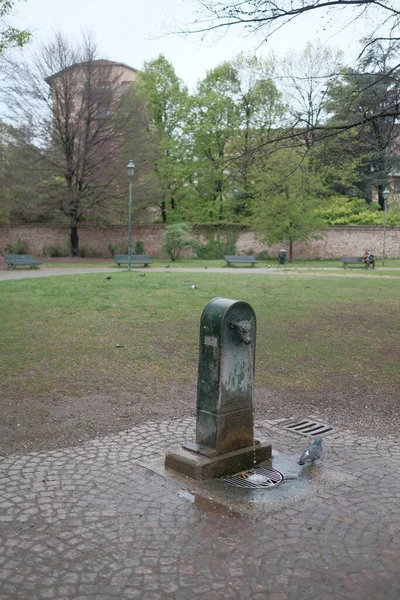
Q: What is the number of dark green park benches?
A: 4